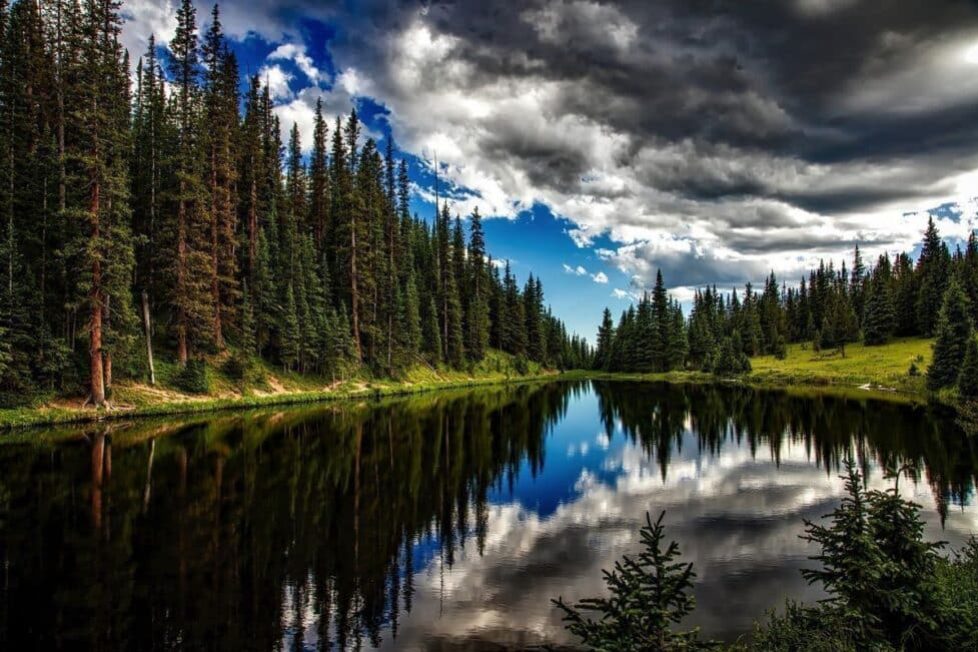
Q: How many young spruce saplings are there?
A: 3